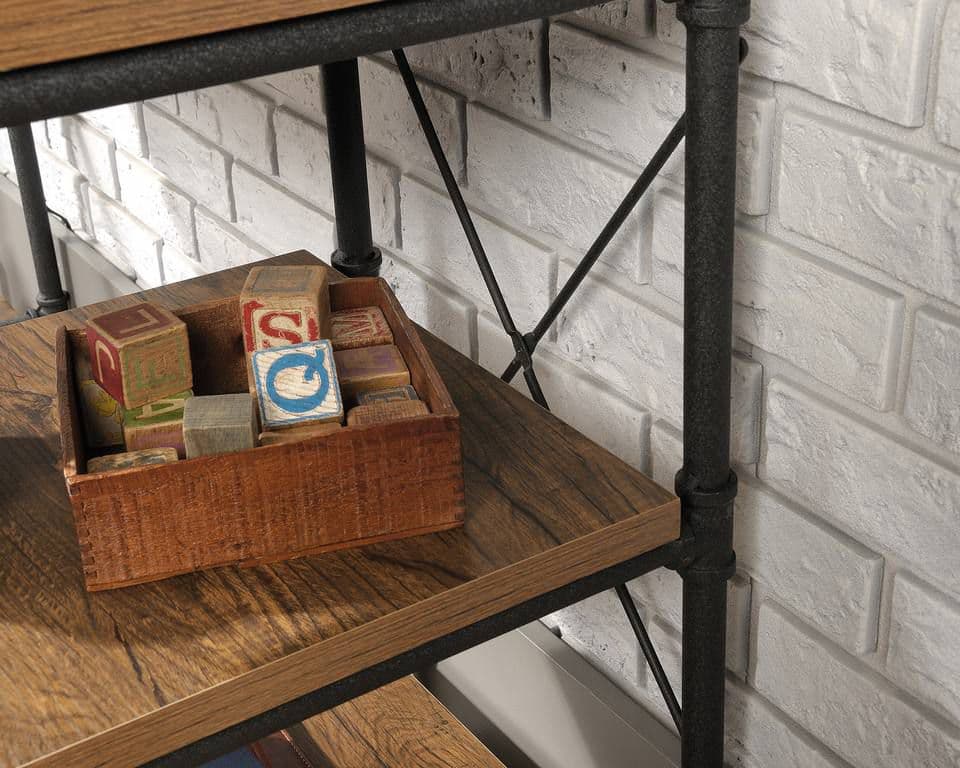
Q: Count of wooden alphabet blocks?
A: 12